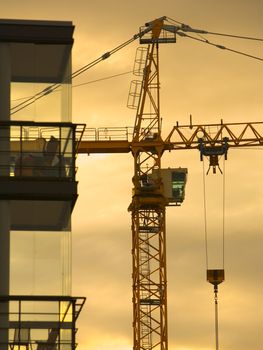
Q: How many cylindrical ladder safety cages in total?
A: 2